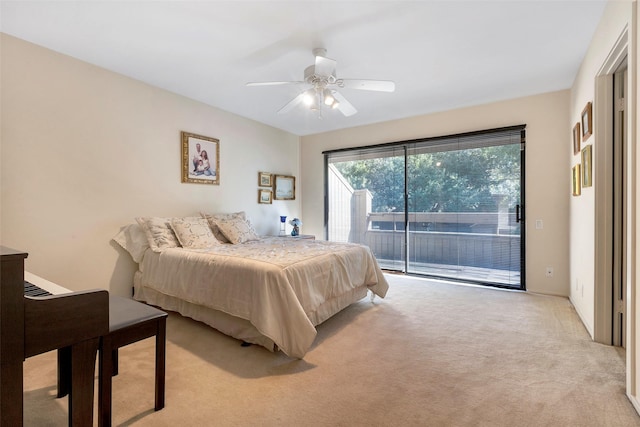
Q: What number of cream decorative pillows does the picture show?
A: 4